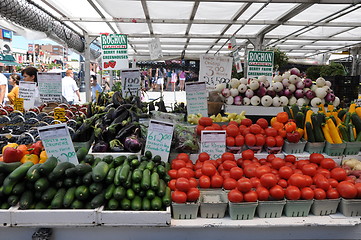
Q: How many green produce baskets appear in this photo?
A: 11